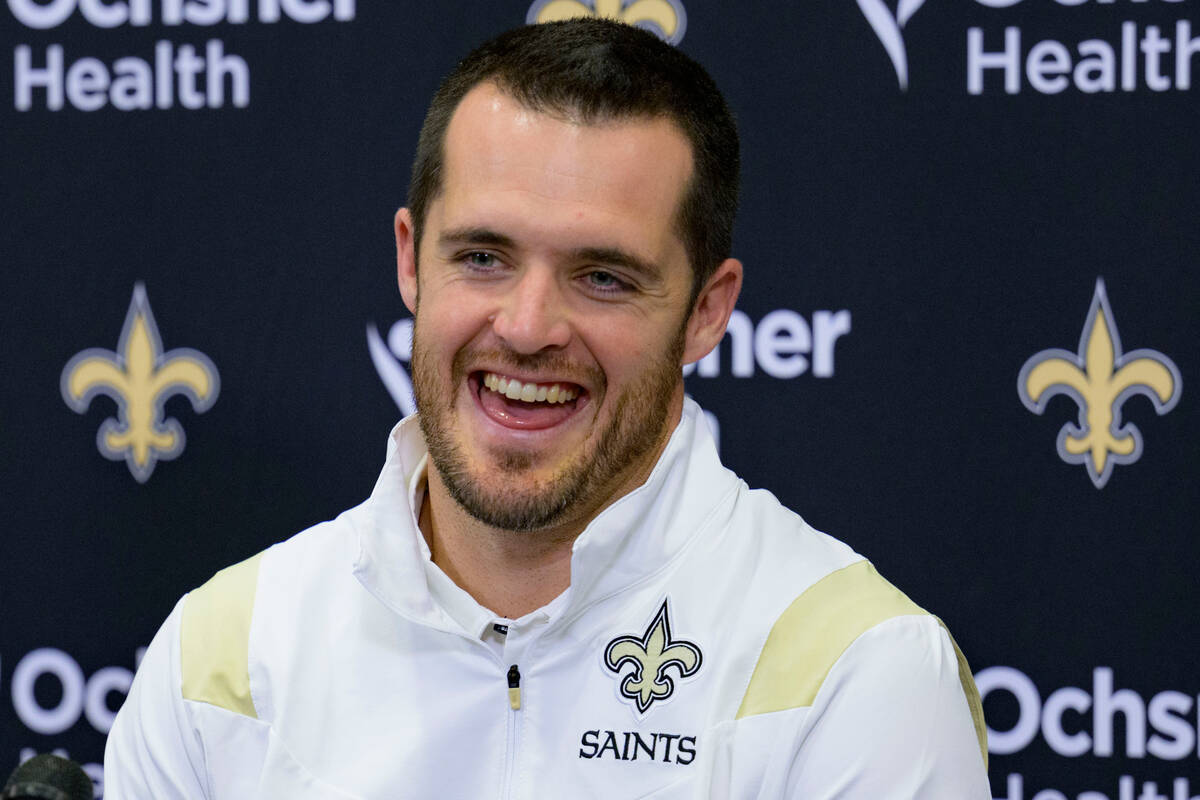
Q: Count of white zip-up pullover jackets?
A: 1